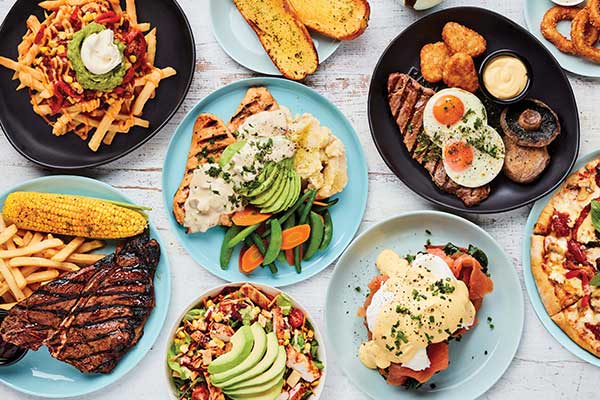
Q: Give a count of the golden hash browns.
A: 3